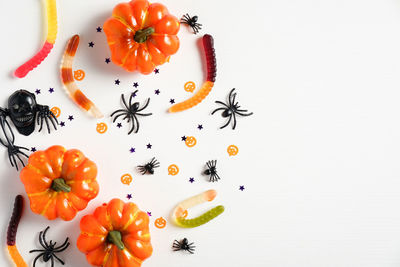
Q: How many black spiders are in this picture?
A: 7